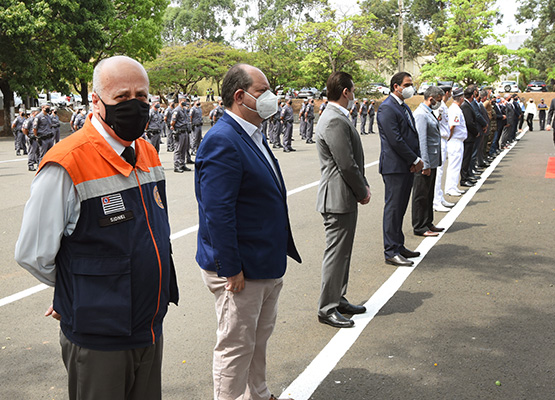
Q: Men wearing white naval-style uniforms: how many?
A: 2